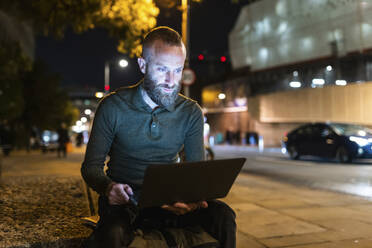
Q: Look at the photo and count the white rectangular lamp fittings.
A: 3